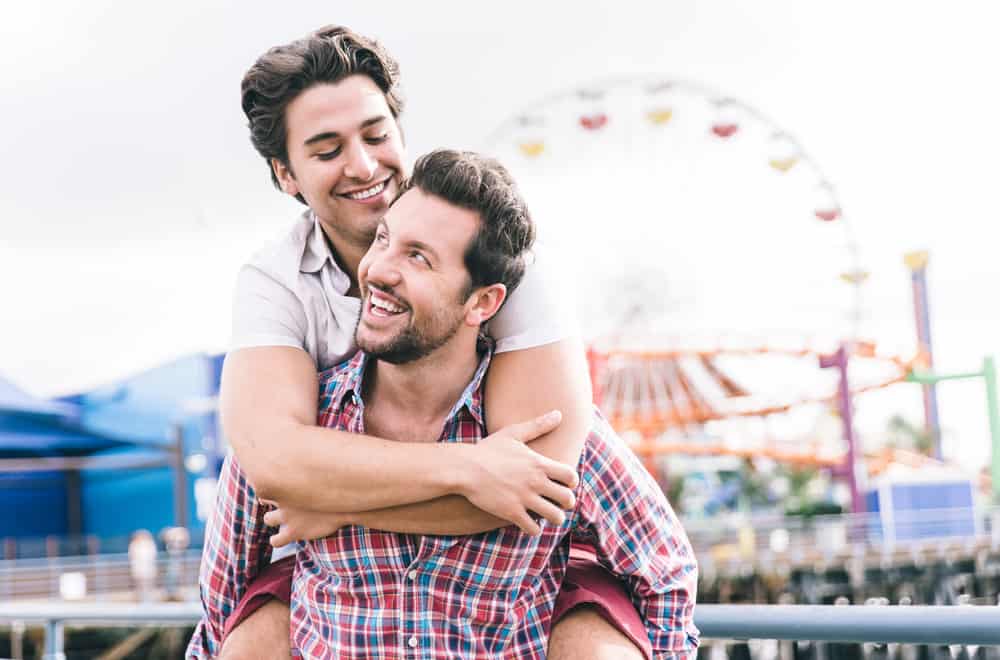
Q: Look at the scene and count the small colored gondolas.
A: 7